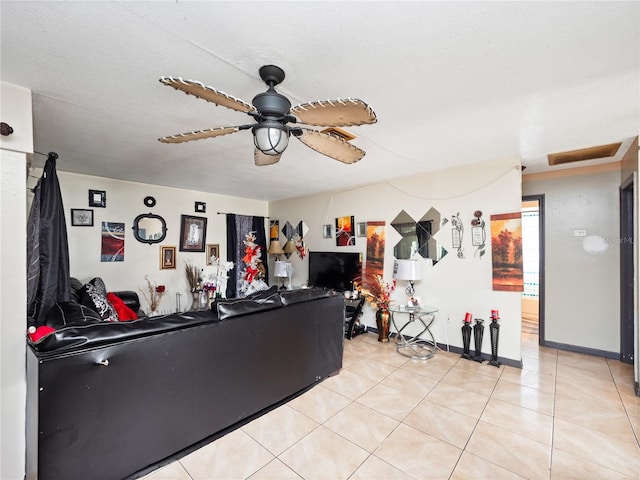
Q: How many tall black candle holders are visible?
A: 3